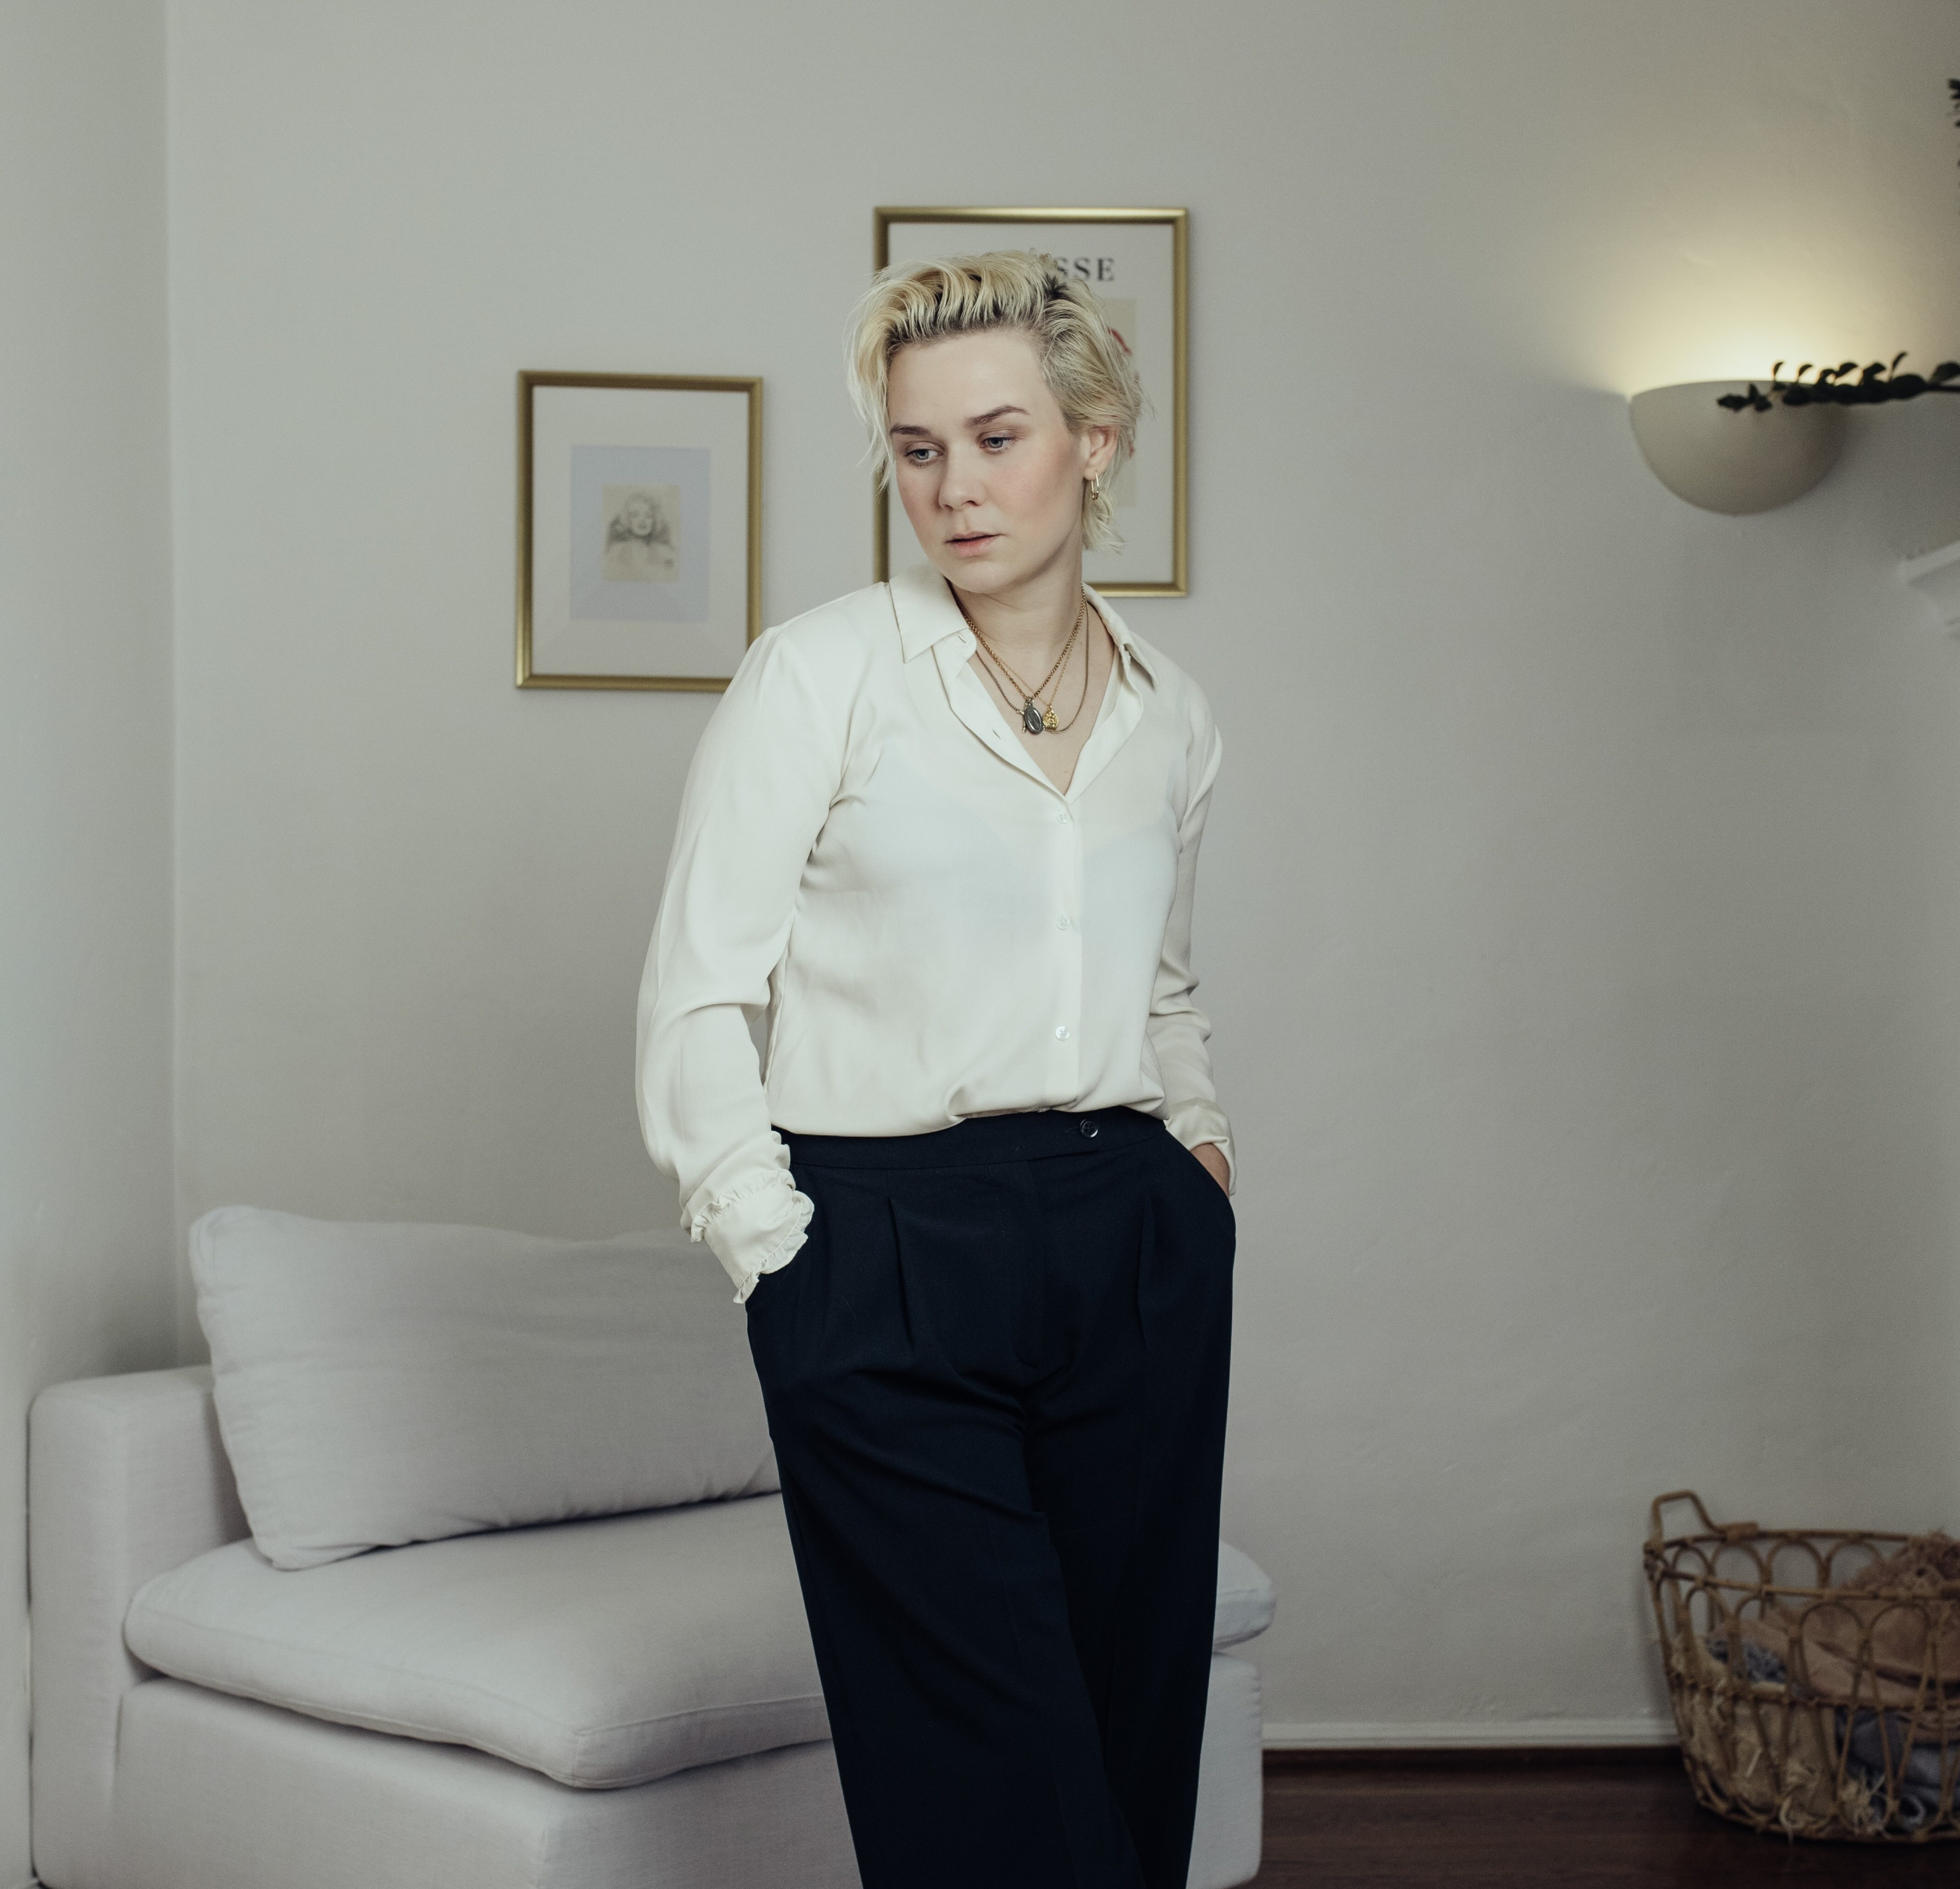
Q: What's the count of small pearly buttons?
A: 3